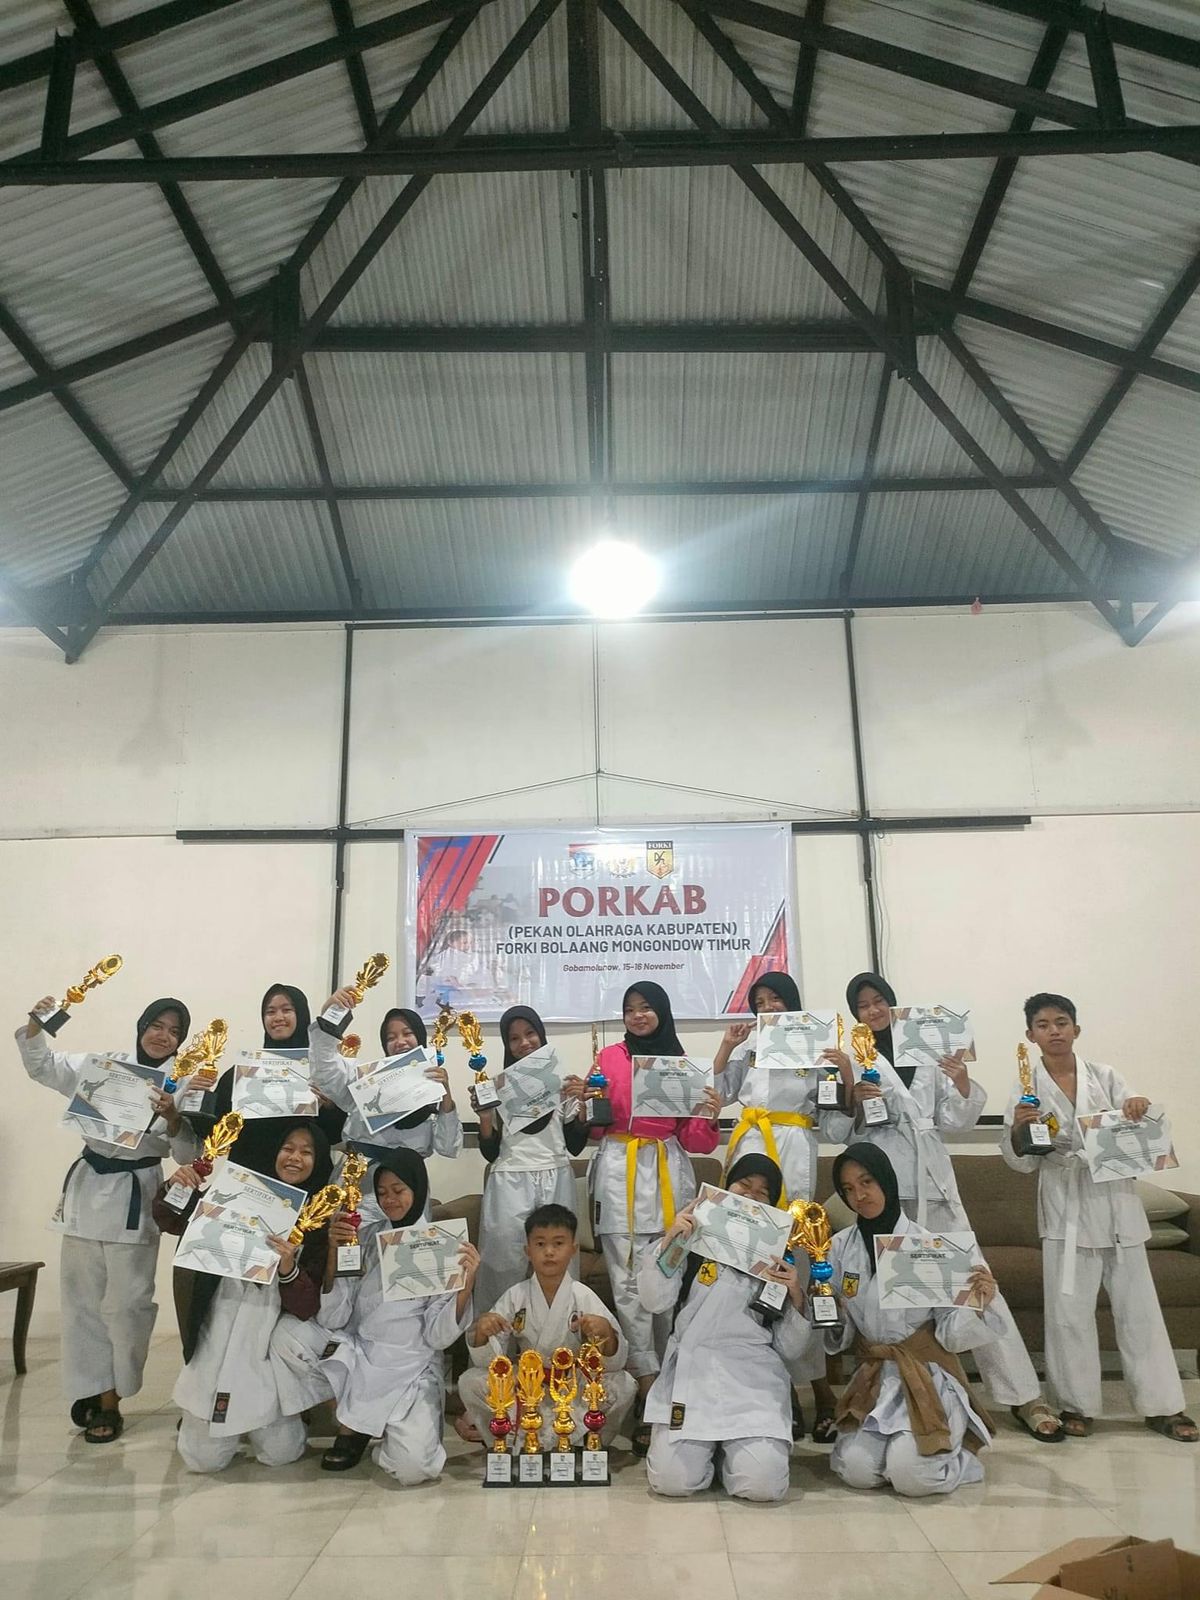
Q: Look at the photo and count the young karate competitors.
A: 13